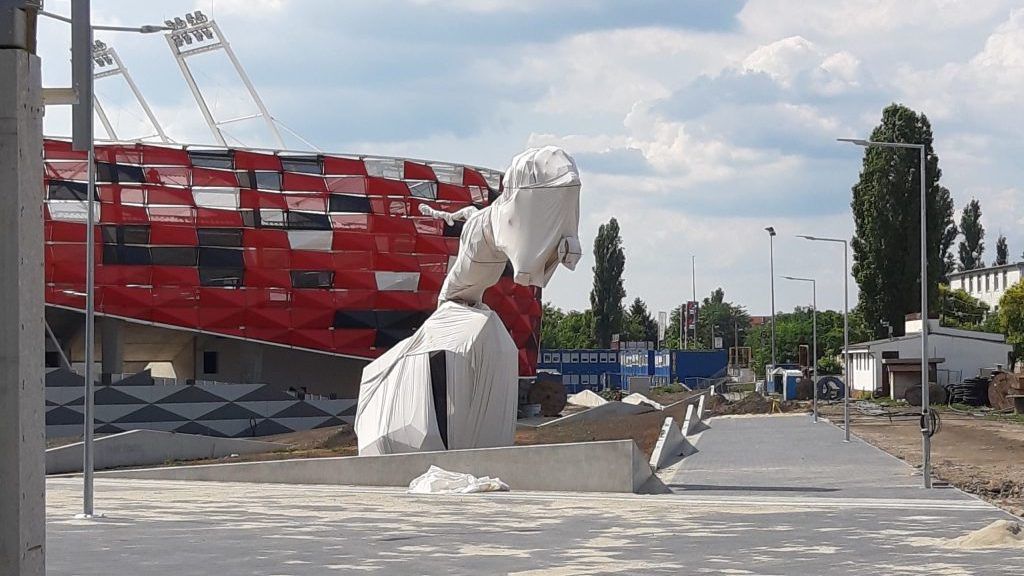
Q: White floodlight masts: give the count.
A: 2